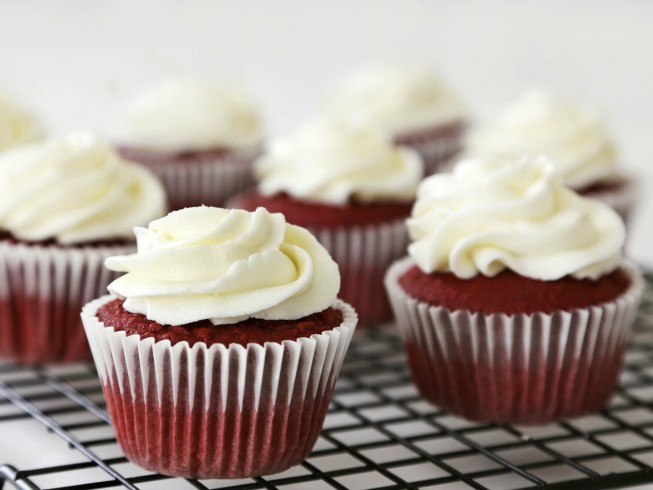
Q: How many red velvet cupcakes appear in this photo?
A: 8